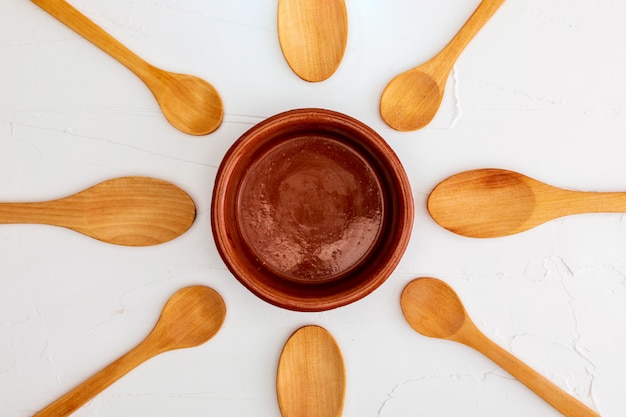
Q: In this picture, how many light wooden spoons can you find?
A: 8